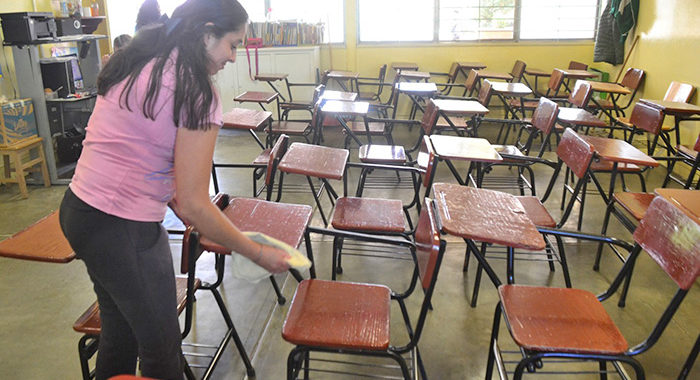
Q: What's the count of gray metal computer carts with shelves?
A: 1